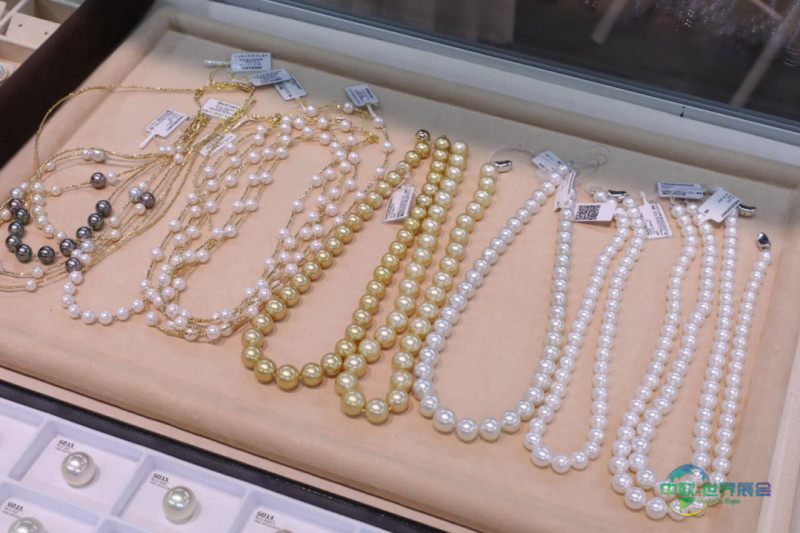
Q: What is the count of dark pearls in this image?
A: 13